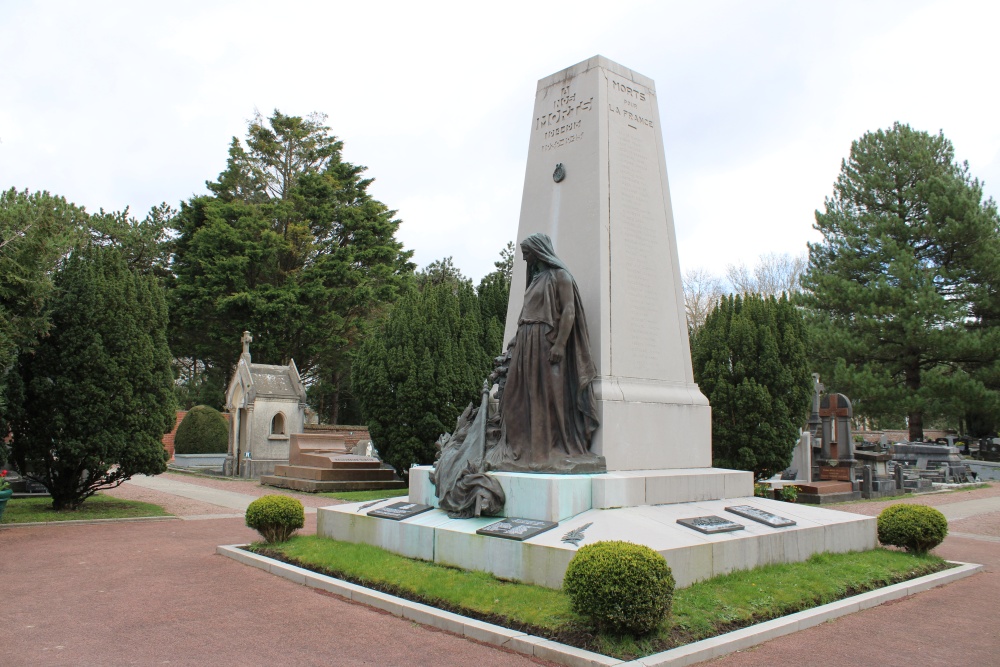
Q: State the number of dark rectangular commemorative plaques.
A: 4